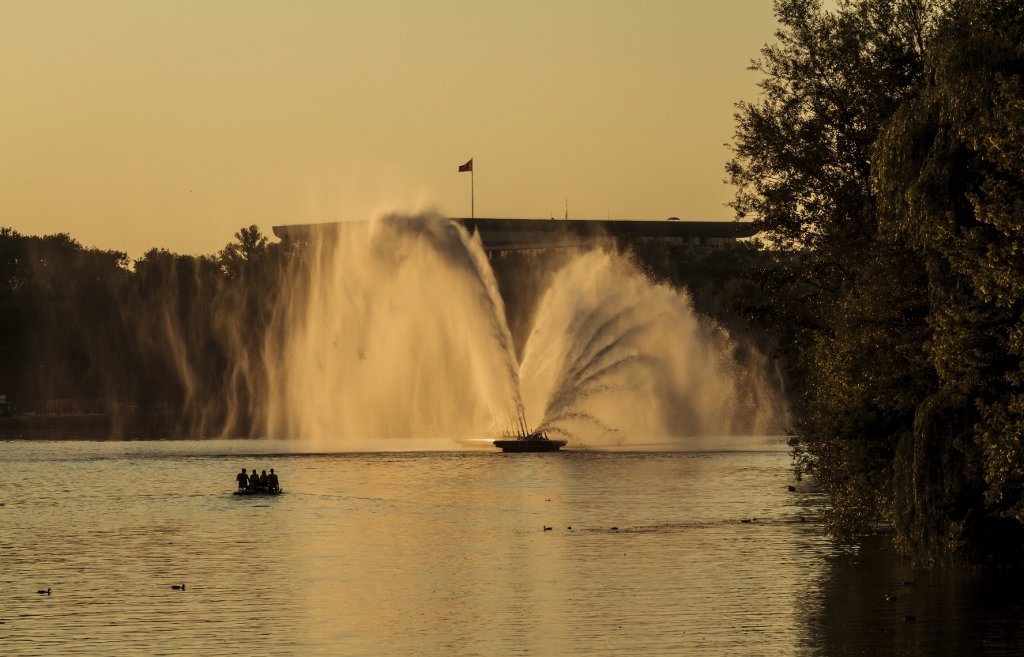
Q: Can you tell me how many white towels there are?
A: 0